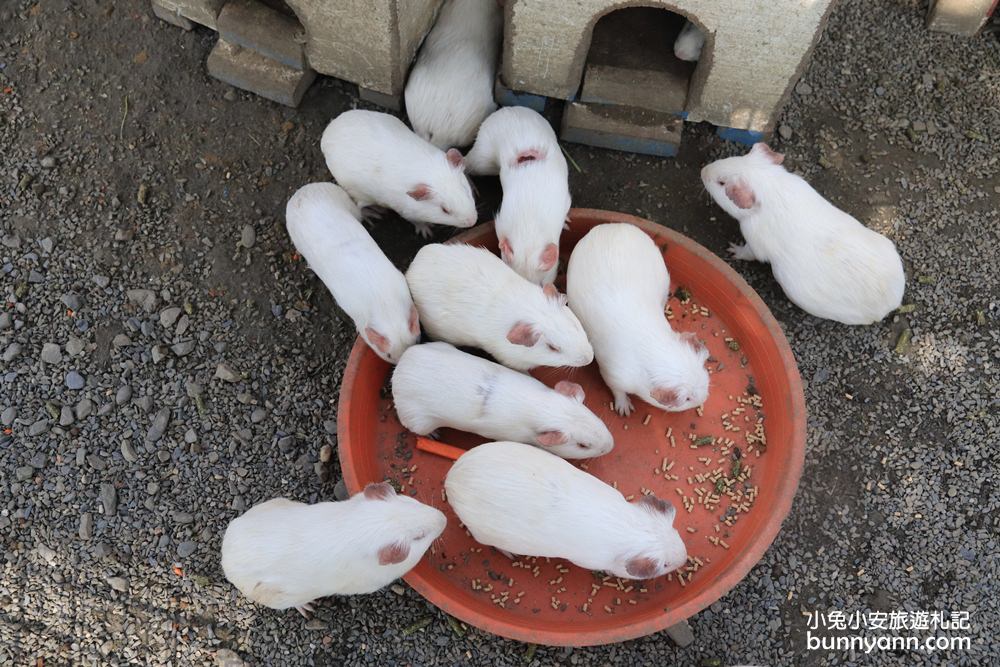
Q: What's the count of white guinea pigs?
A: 11